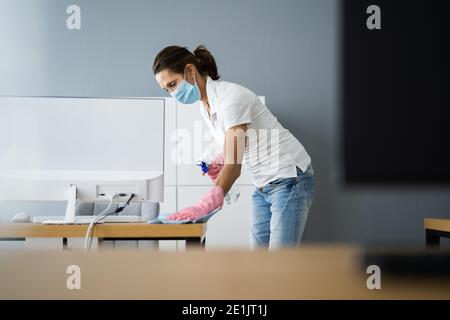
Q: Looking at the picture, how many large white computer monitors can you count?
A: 1